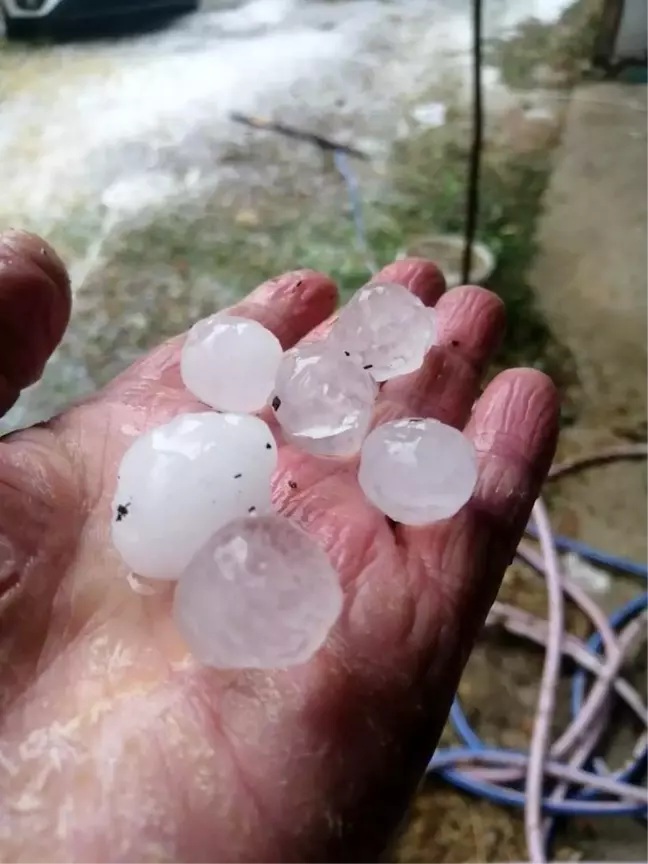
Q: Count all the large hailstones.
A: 6